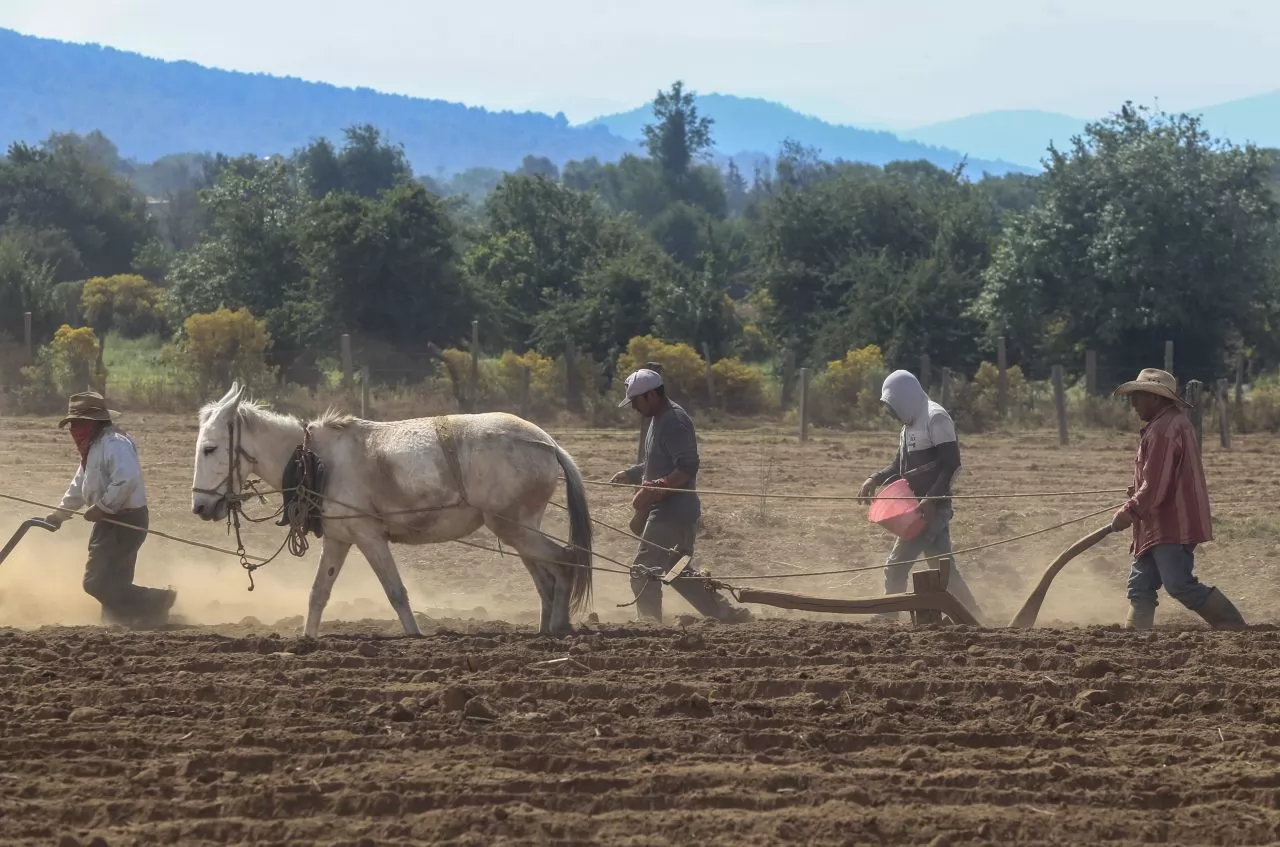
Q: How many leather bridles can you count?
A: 1